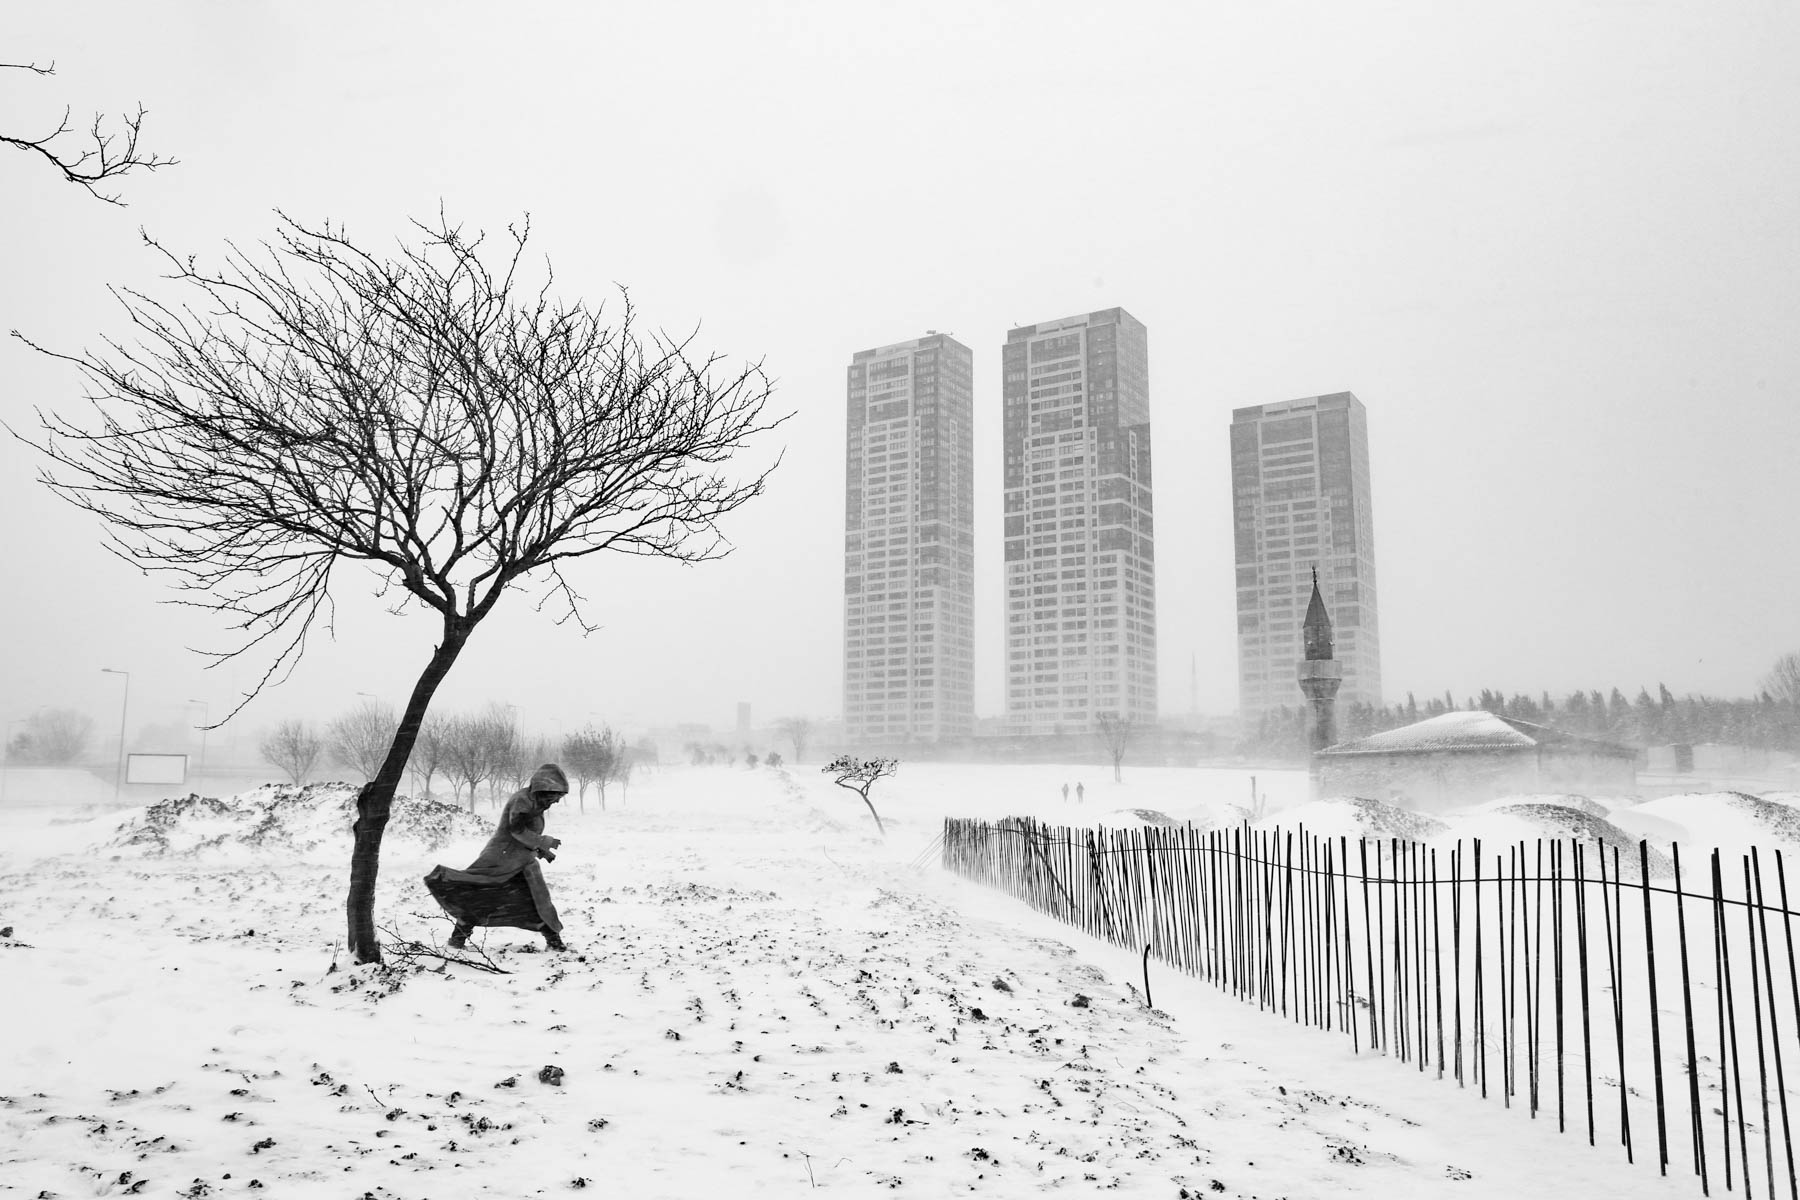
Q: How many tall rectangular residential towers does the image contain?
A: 3